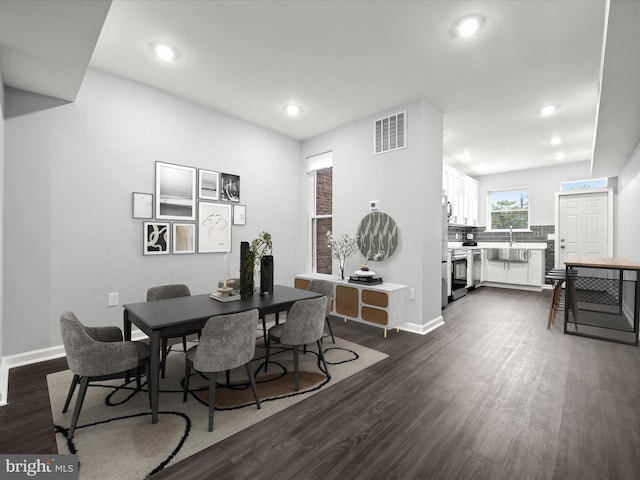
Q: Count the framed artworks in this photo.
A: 8